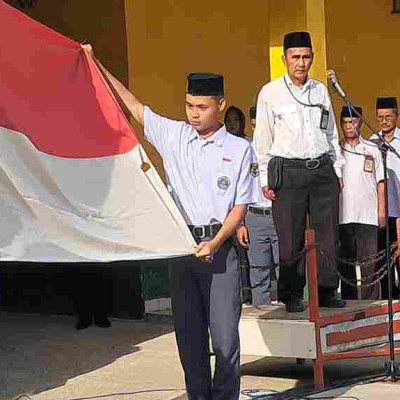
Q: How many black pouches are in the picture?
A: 1